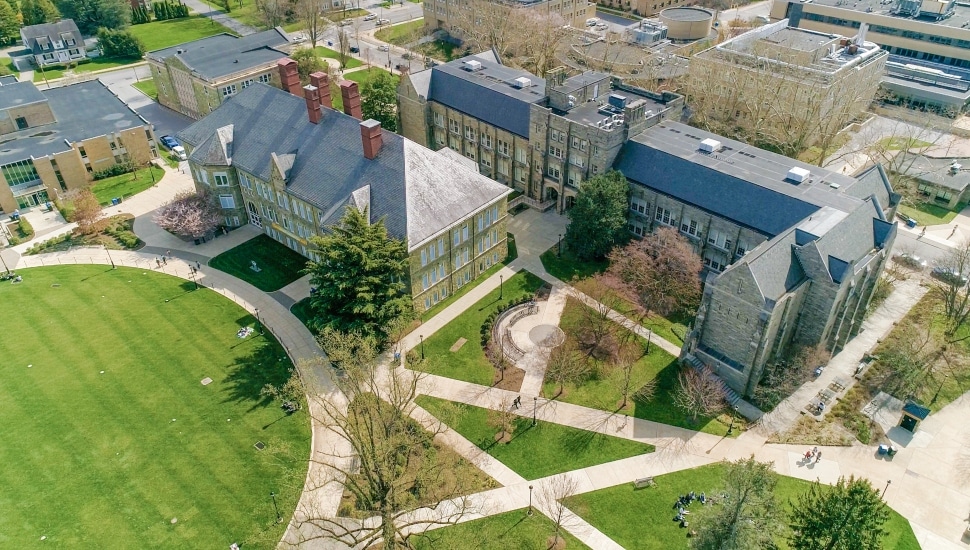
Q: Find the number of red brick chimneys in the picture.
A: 5